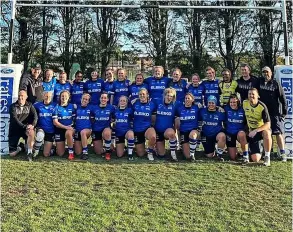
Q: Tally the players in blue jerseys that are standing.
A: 11